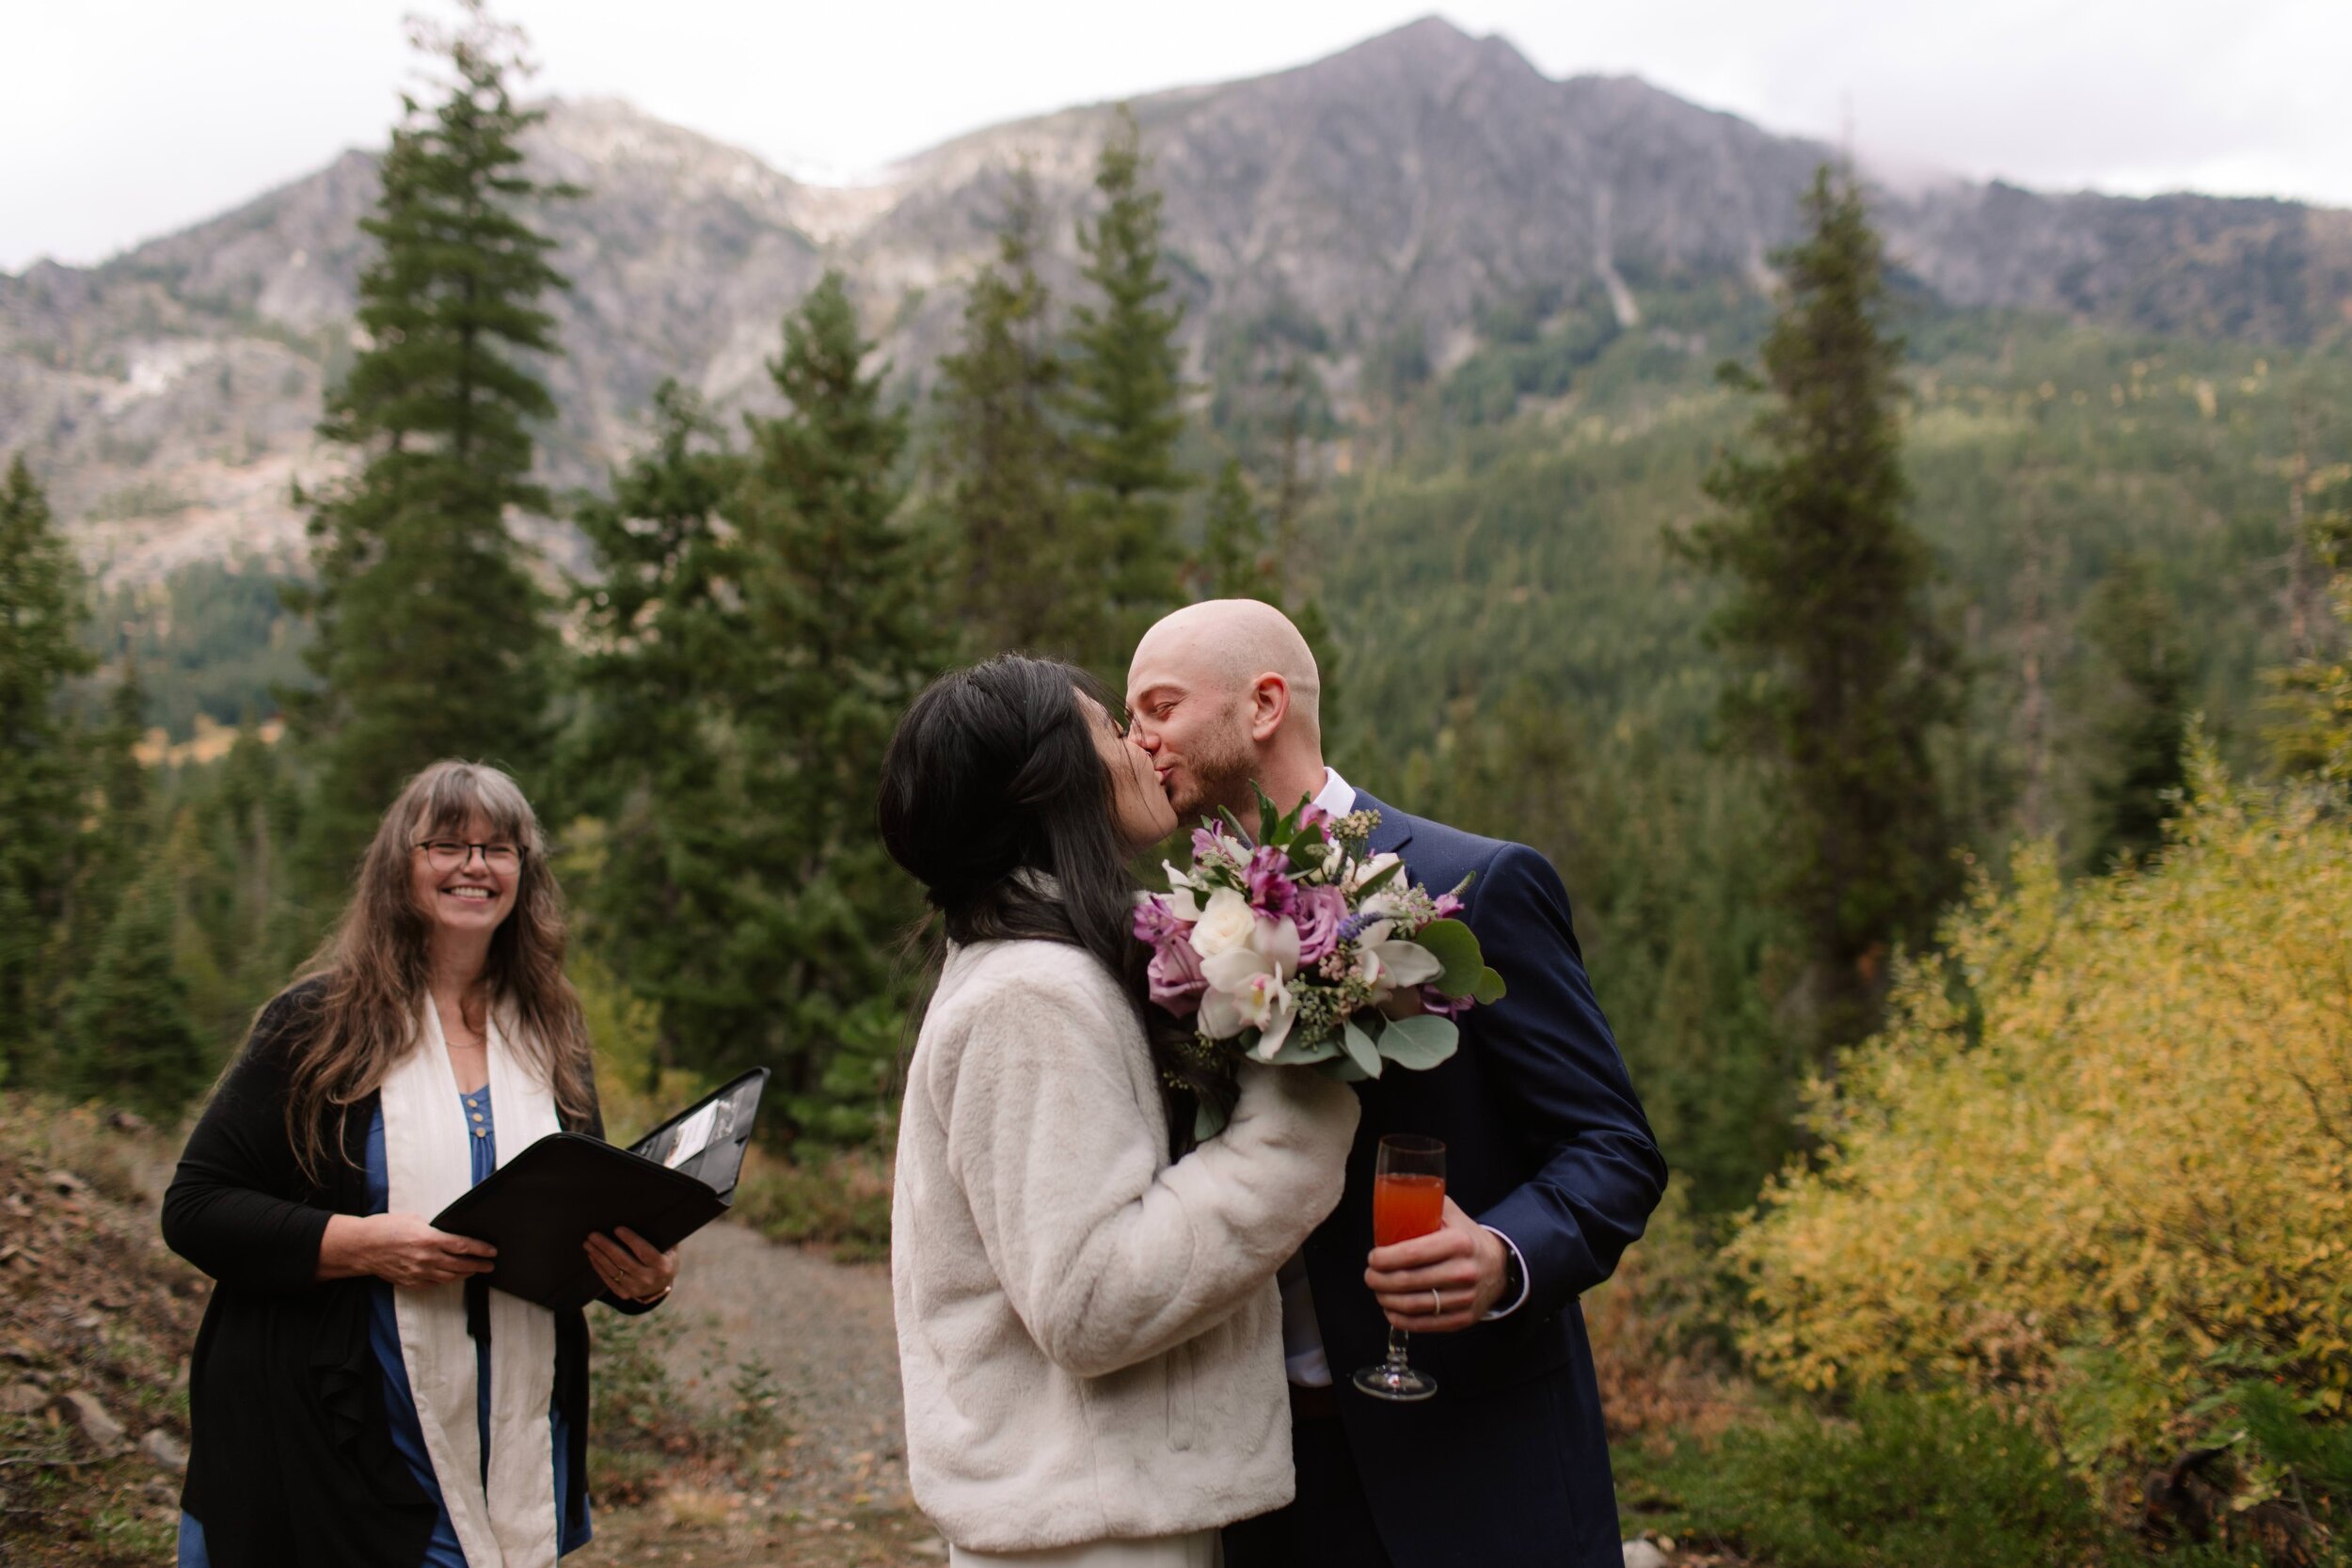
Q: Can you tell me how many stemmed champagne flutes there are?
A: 1